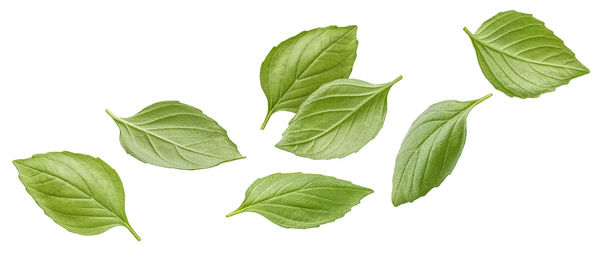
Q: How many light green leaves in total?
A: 7